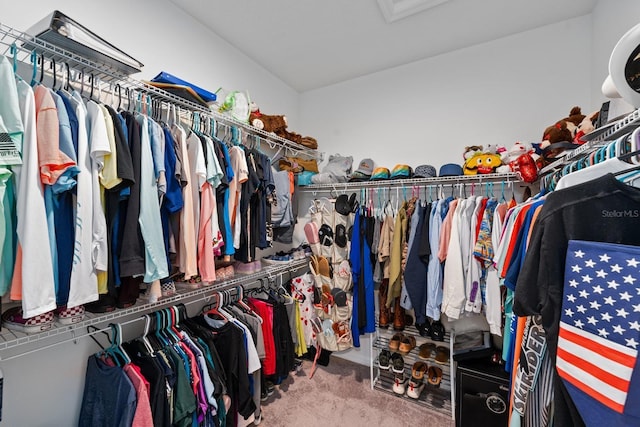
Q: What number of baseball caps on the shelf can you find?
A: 6